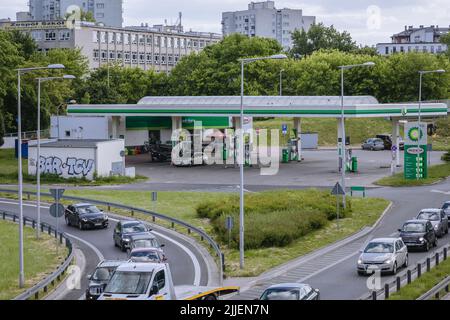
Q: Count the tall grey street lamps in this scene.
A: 5